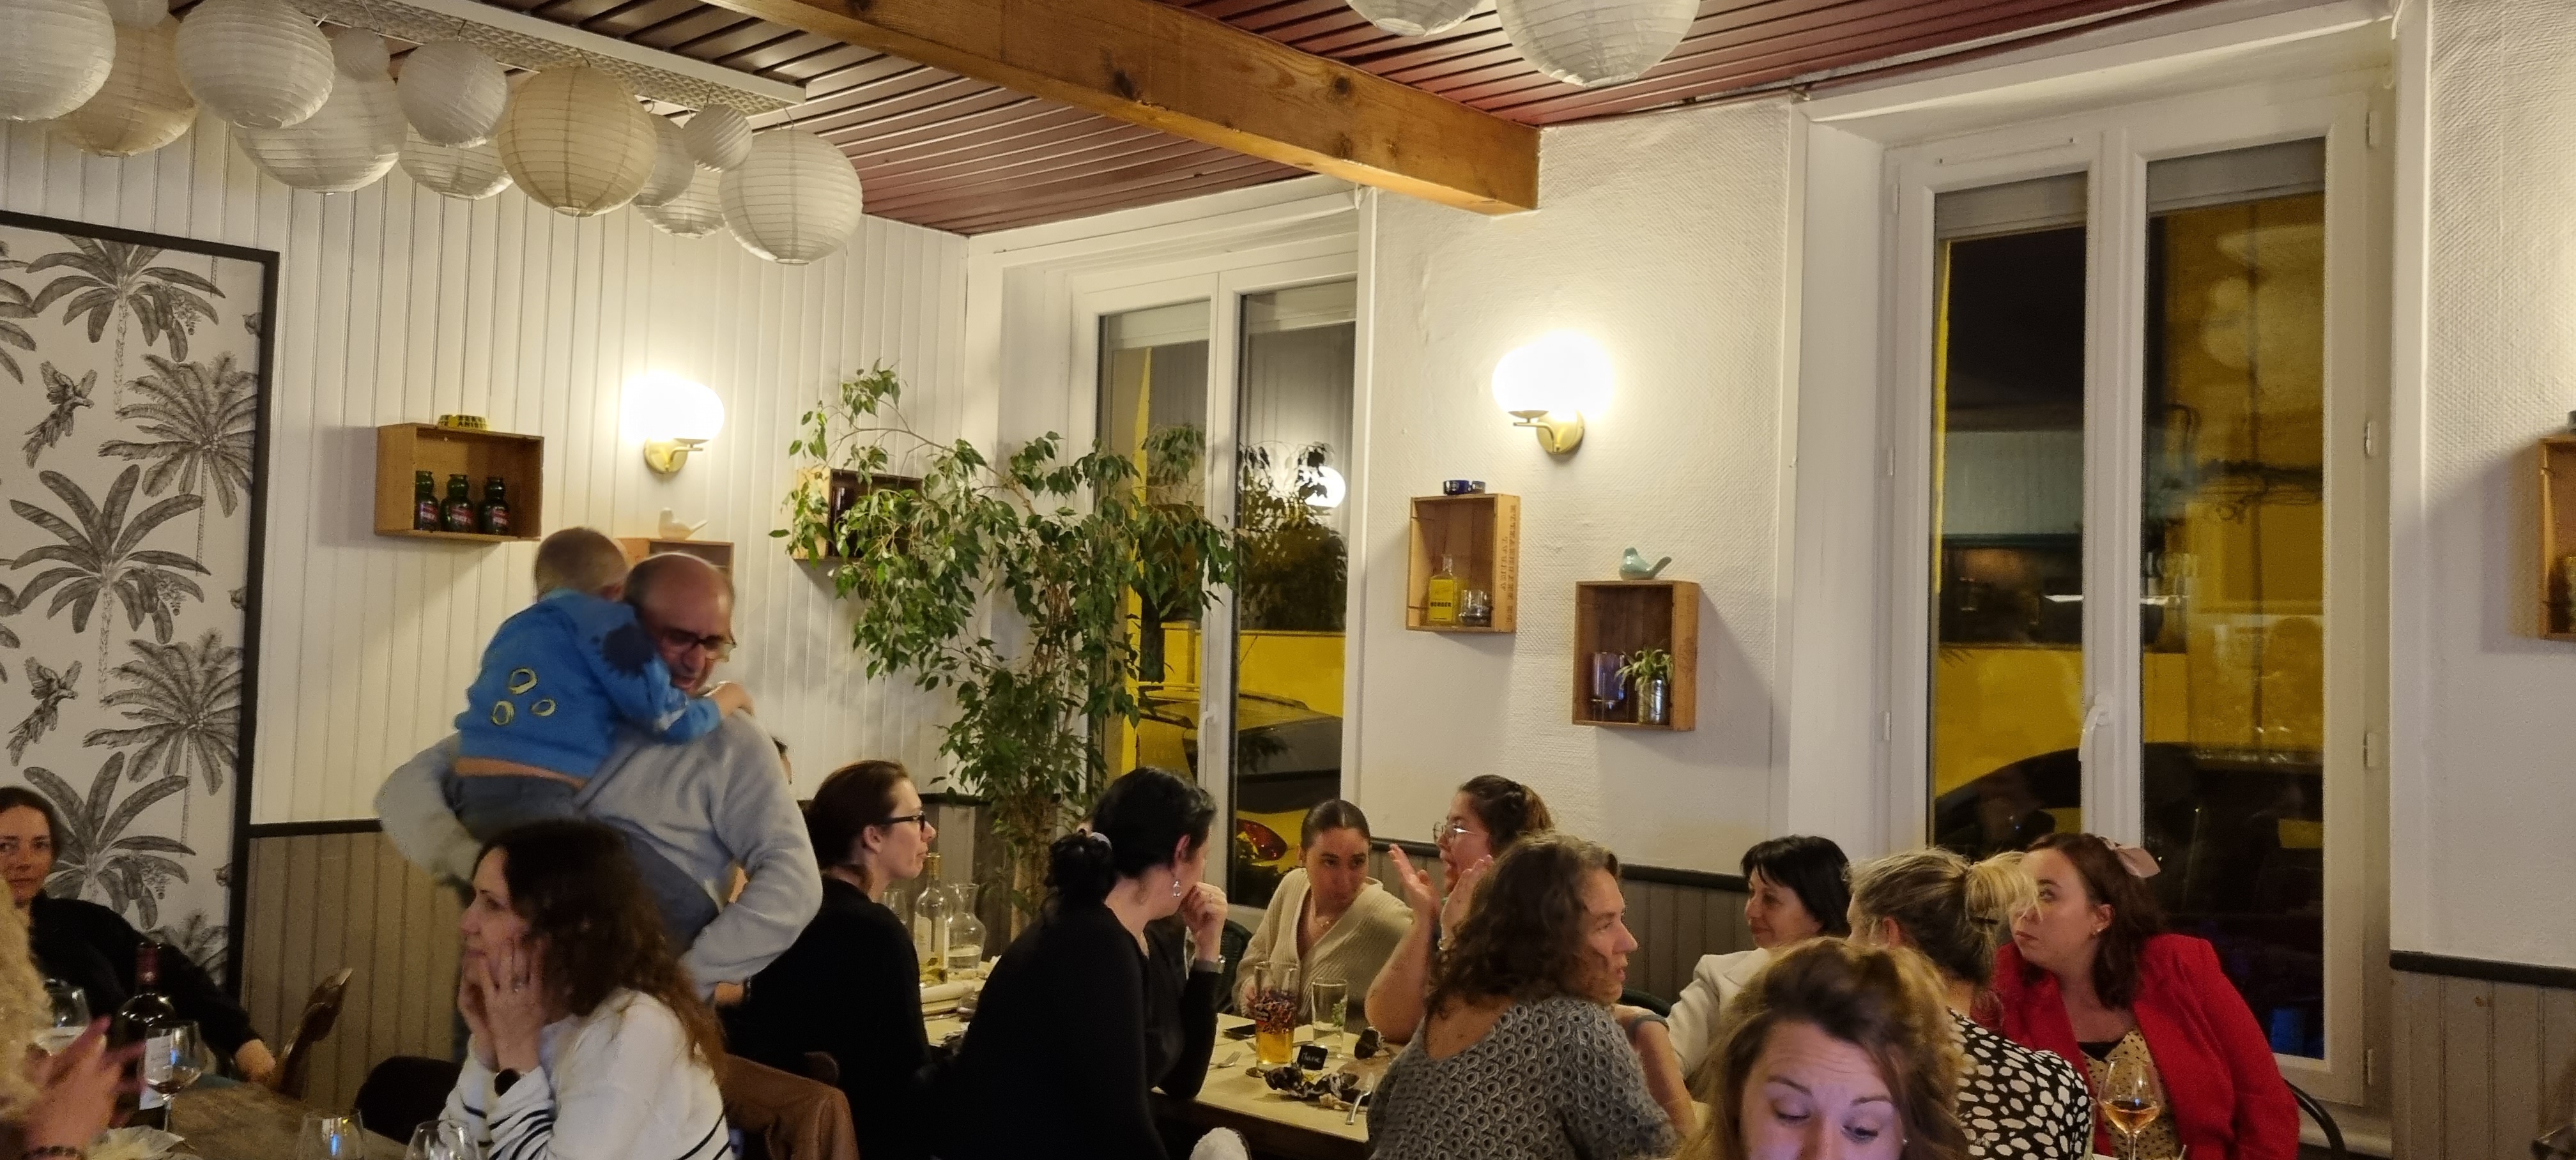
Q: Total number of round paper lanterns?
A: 15